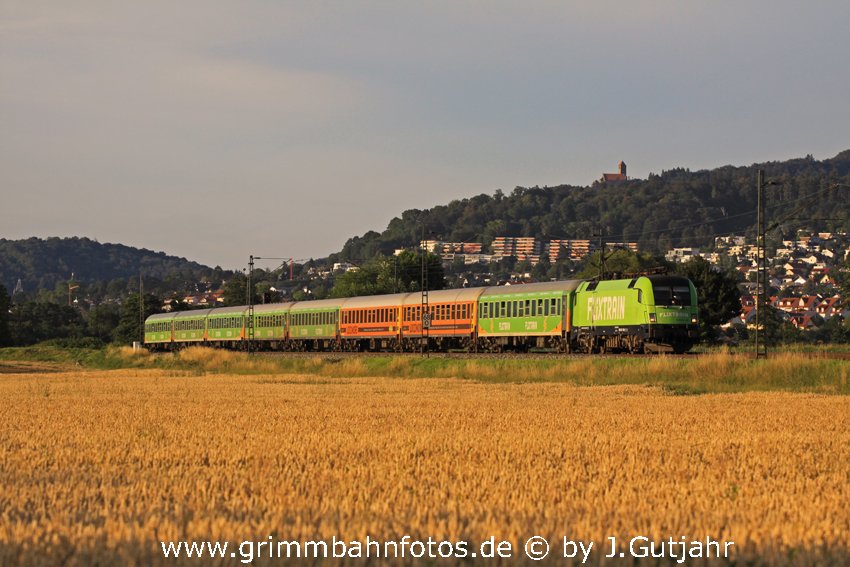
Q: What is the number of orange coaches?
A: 2